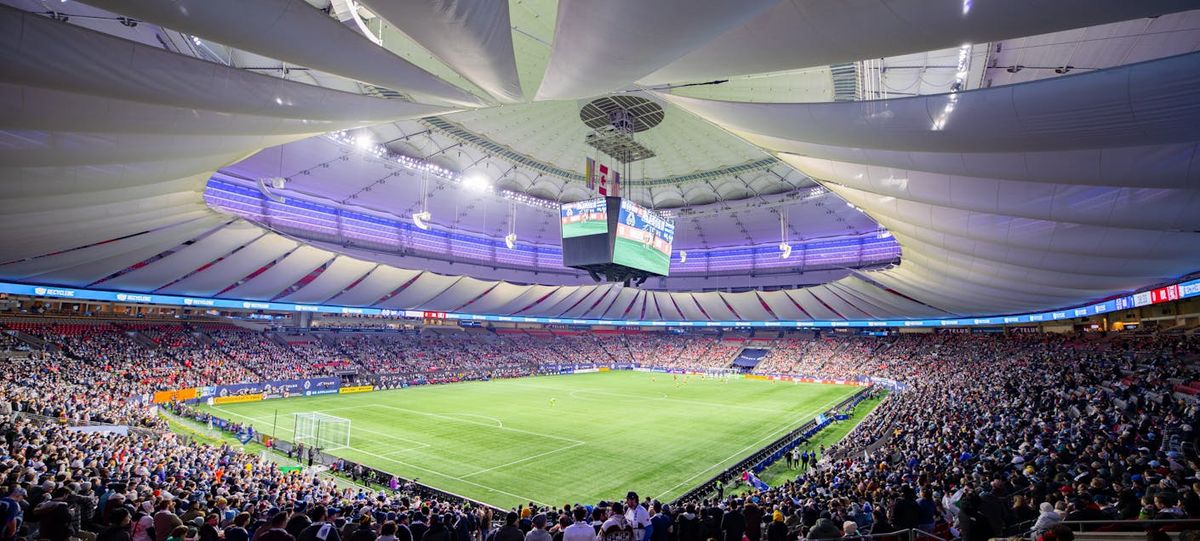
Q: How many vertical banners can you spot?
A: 3